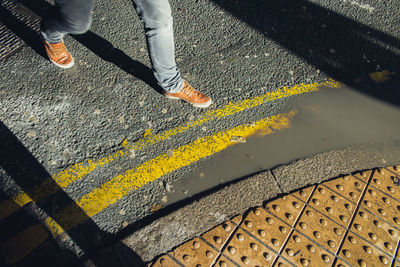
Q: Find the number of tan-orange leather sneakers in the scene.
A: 2